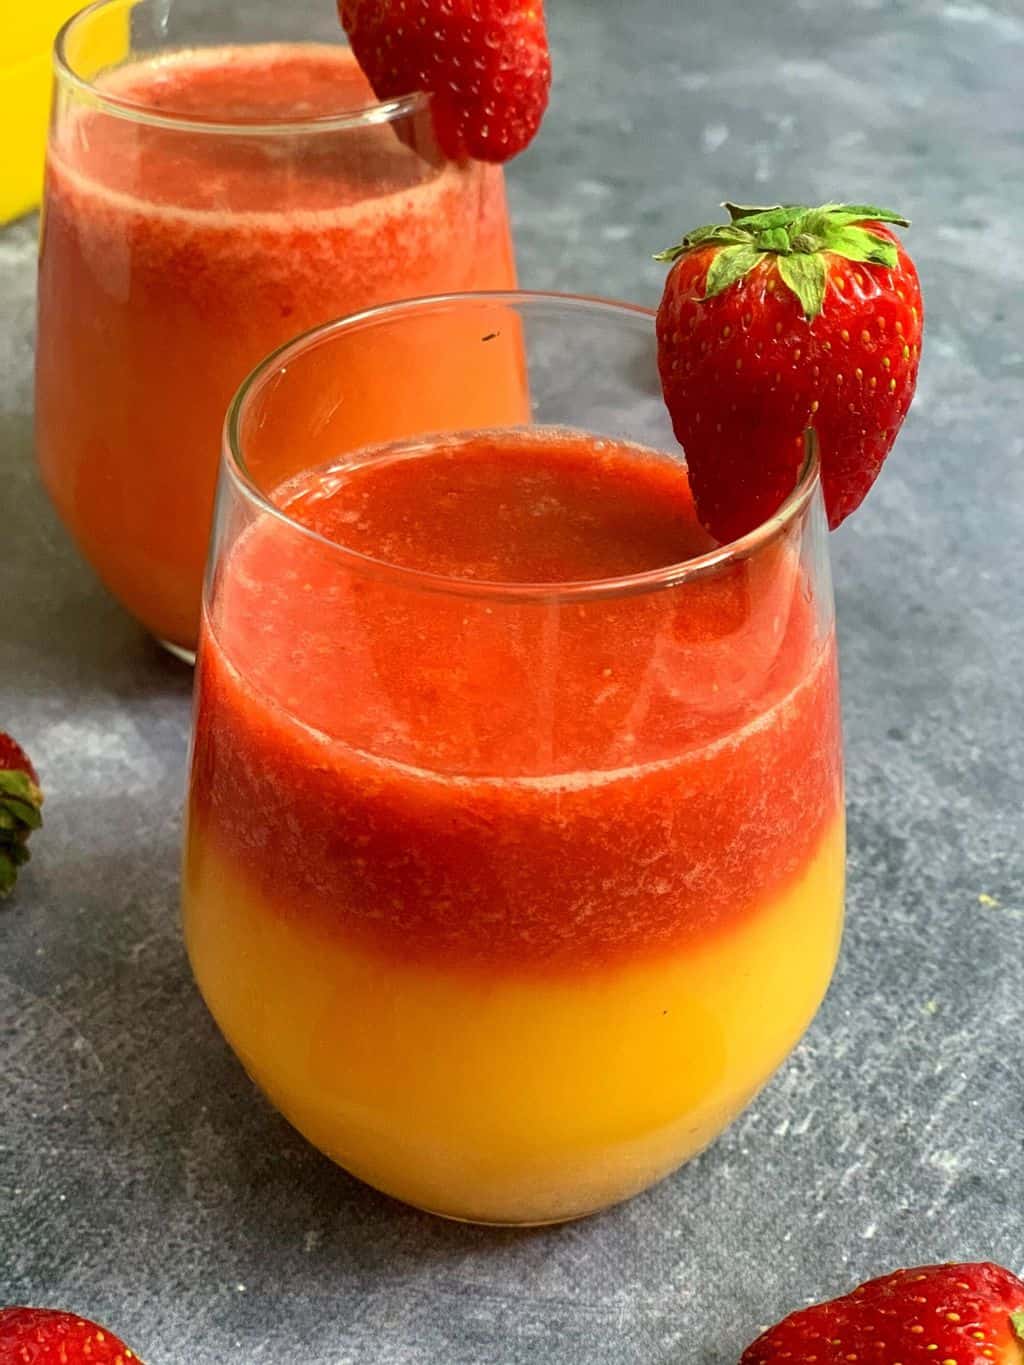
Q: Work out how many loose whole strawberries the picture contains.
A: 3